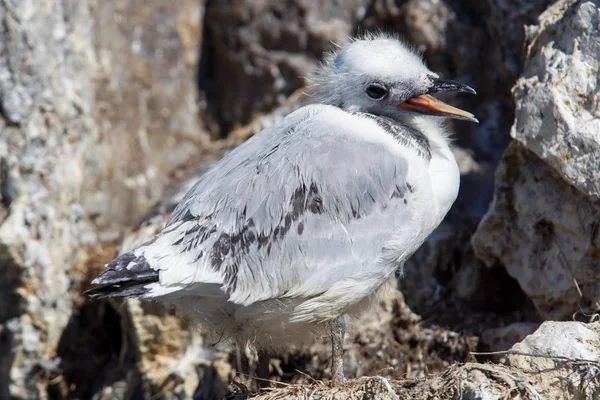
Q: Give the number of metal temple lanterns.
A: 0